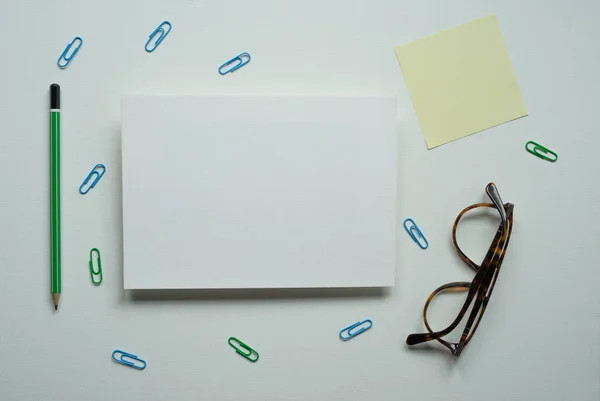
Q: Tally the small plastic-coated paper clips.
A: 10